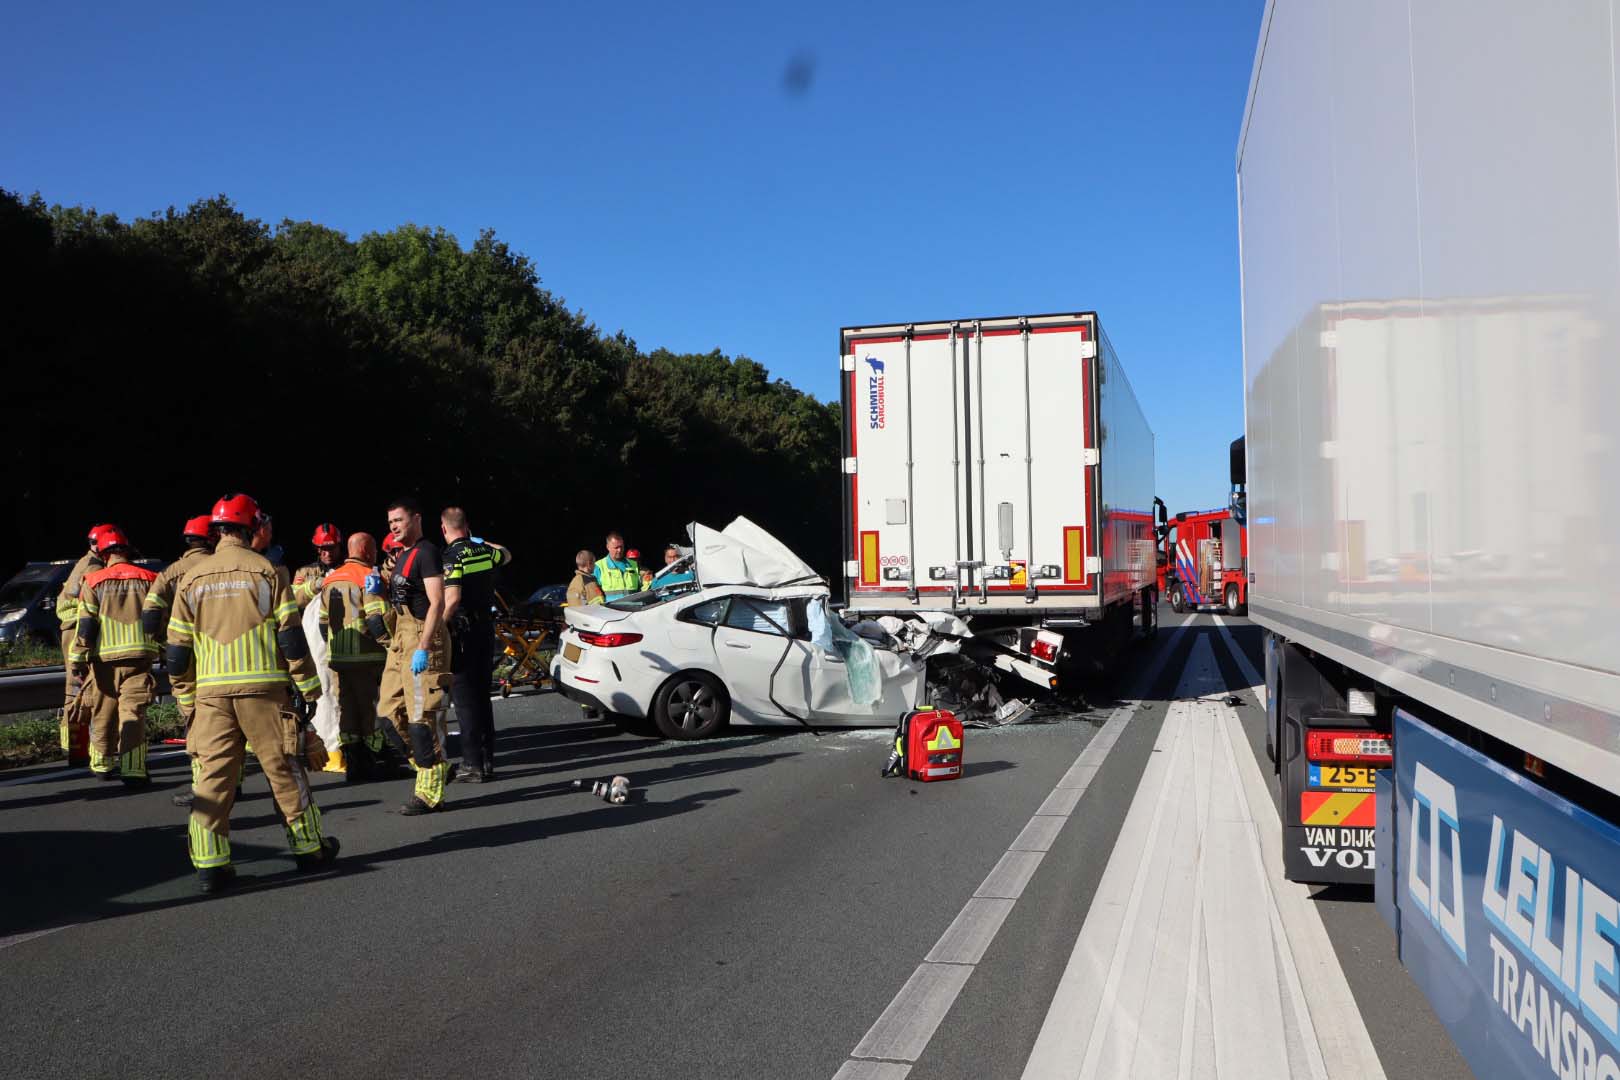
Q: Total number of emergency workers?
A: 14